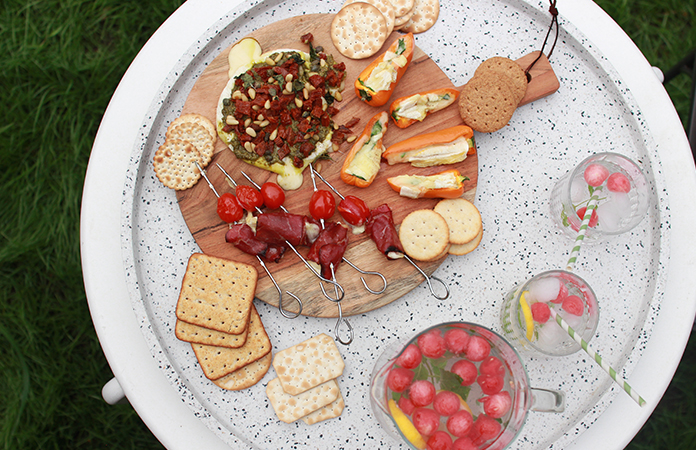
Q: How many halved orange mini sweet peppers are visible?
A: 5